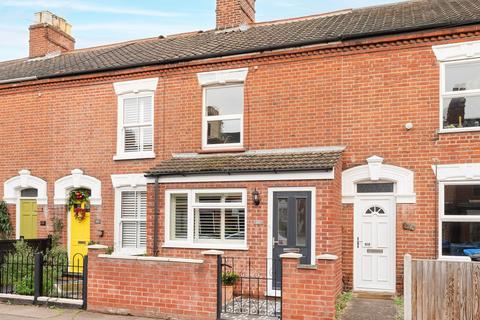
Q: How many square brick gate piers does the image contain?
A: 4